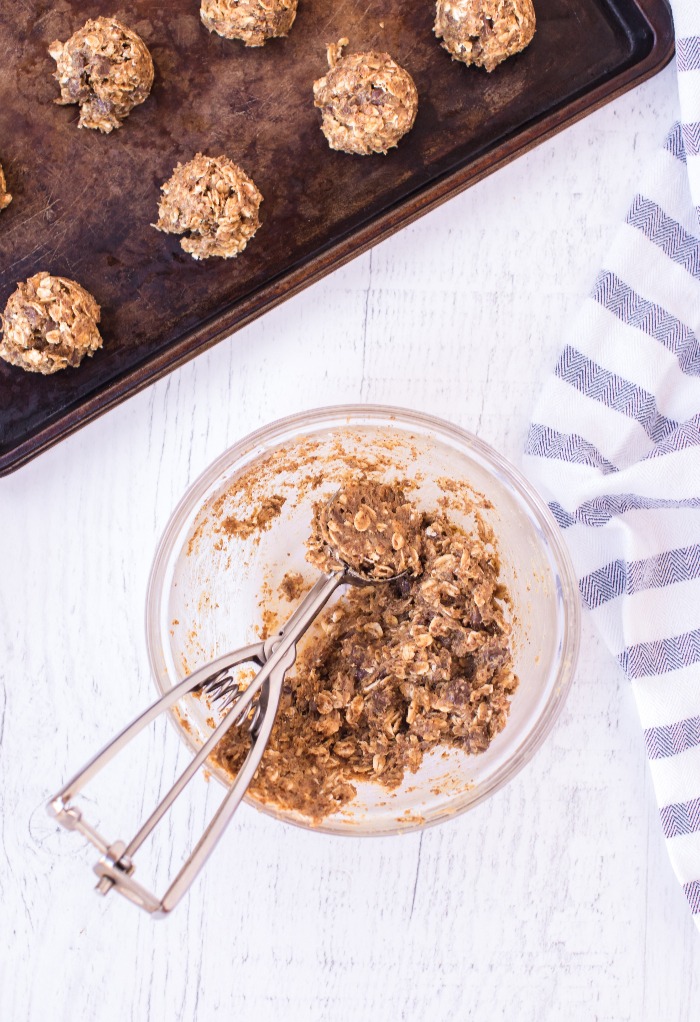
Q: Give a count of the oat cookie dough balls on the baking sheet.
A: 7